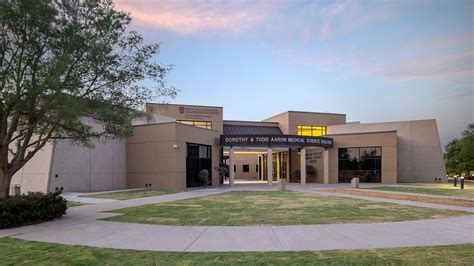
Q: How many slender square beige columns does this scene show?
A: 4